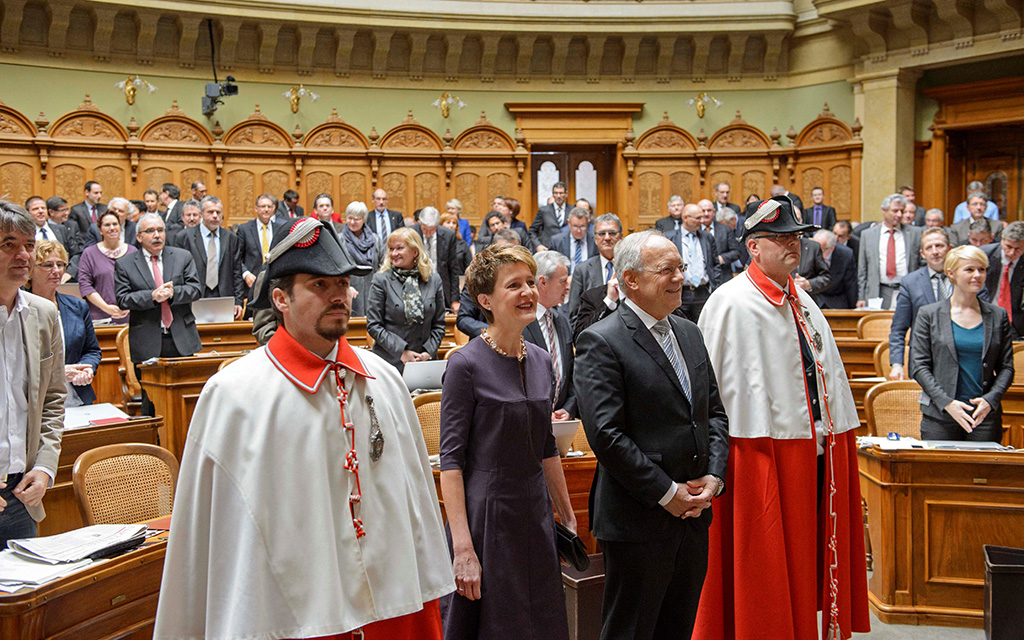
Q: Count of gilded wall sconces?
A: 4